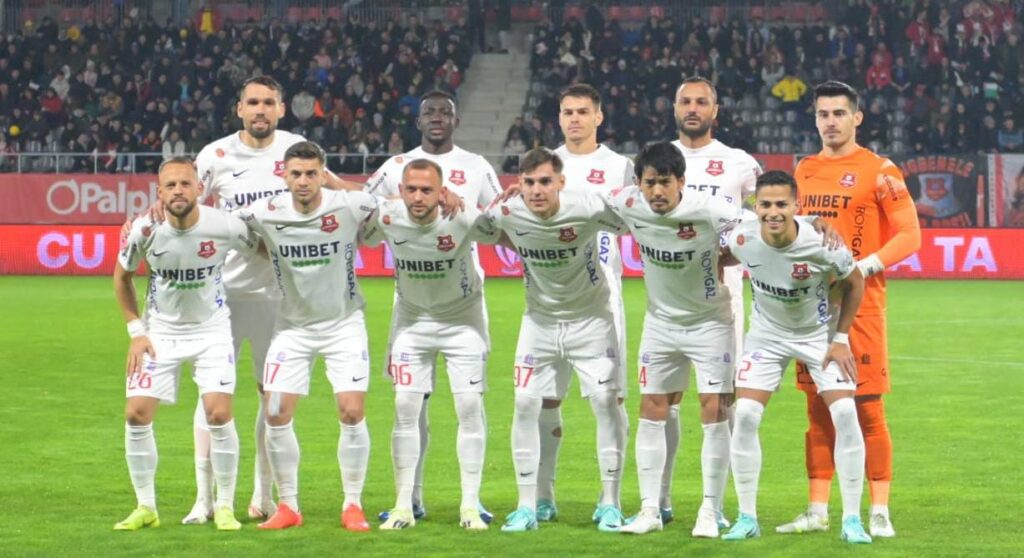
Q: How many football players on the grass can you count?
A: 11